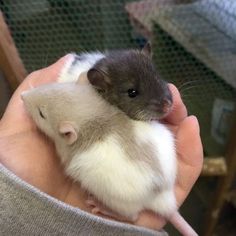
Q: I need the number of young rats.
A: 2